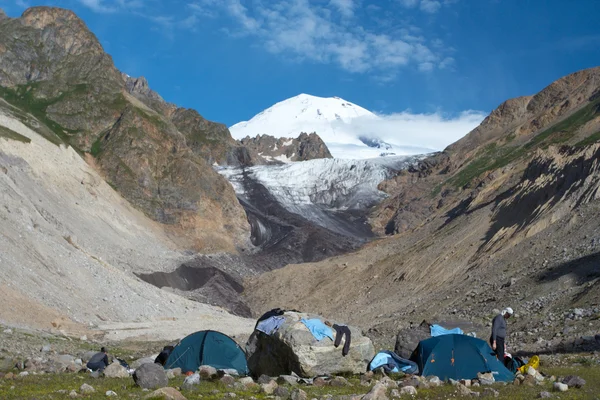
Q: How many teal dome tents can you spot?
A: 2